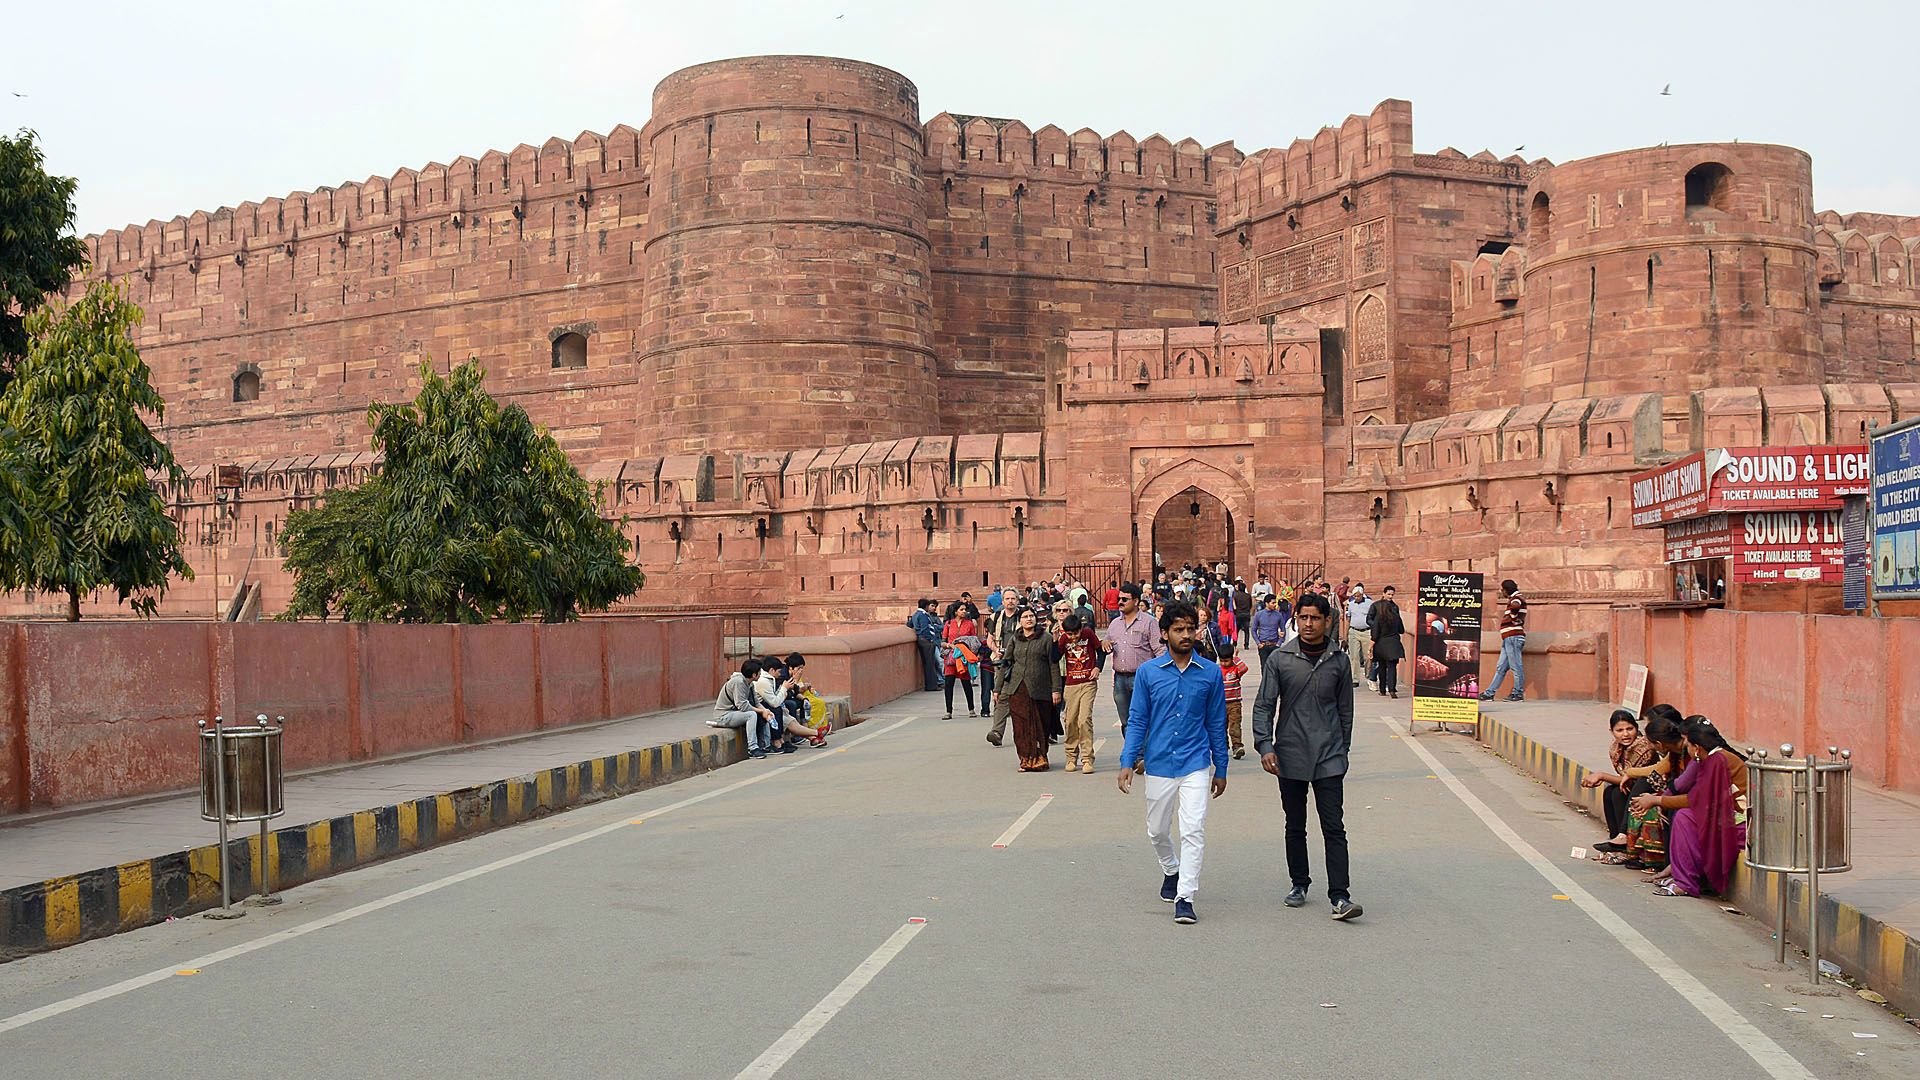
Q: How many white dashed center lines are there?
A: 3